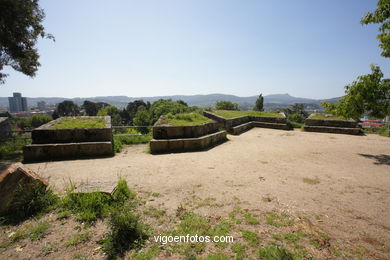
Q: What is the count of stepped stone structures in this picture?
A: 4